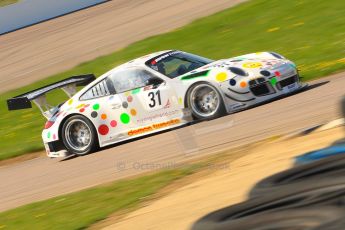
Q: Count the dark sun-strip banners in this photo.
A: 1